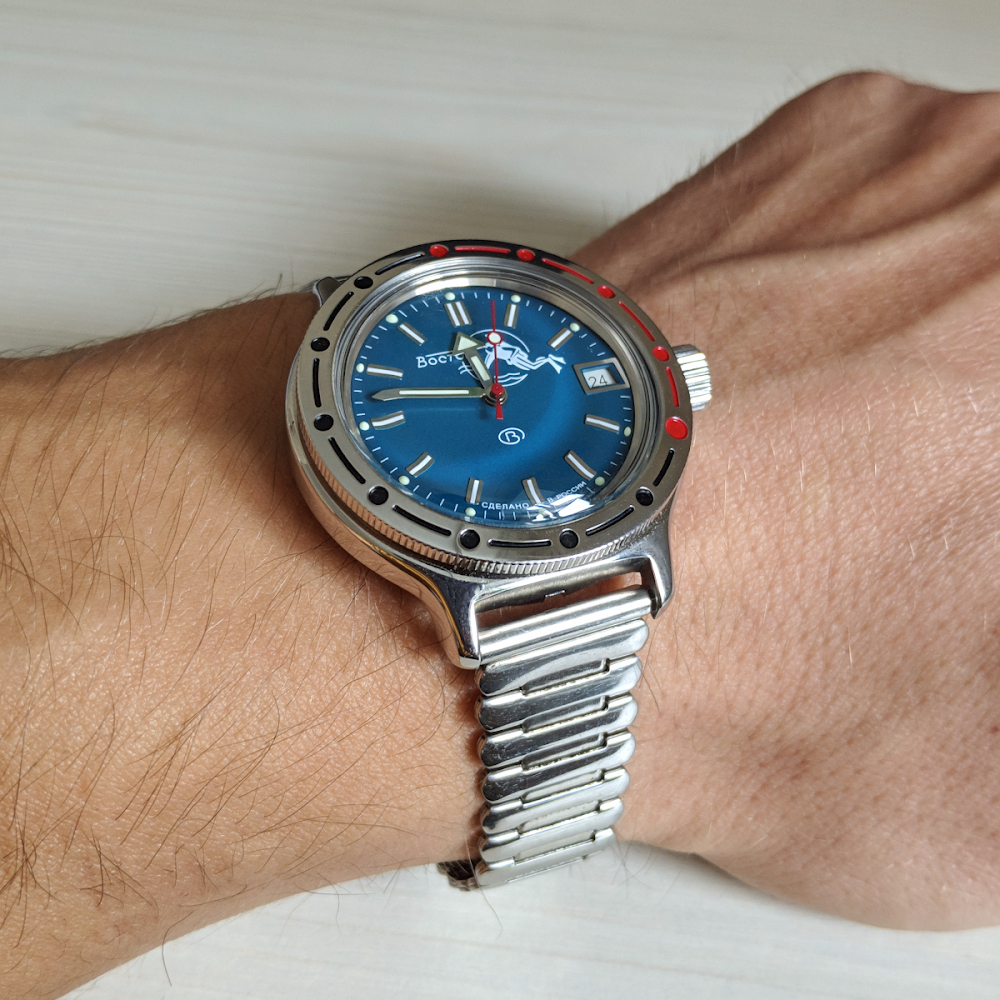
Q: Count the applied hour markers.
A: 11